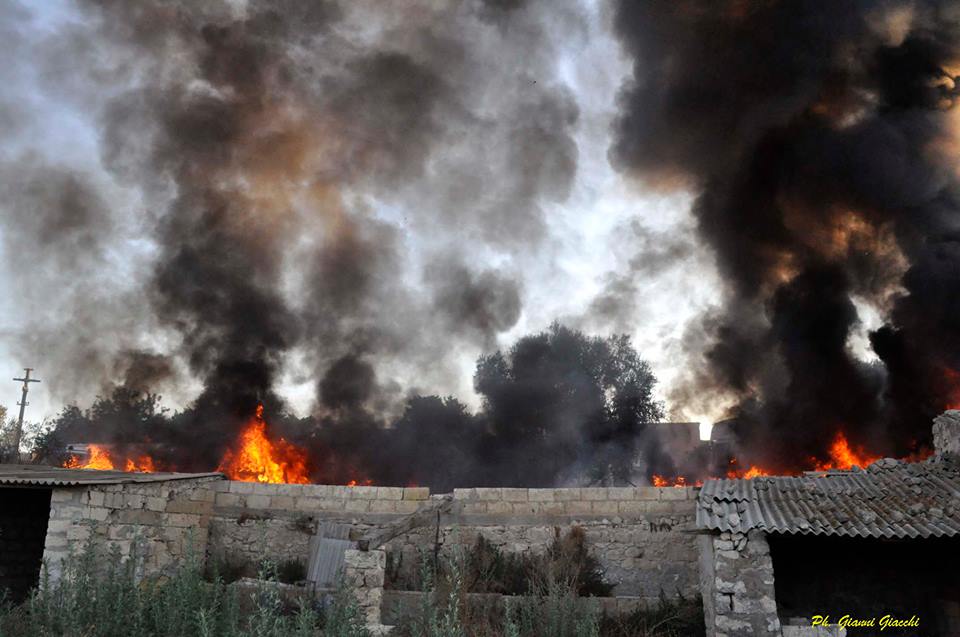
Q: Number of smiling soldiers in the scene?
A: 0